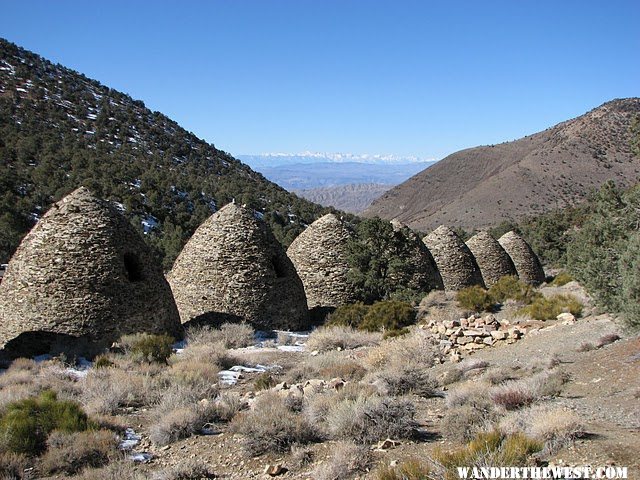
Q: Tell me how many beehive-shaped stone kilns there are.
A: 7